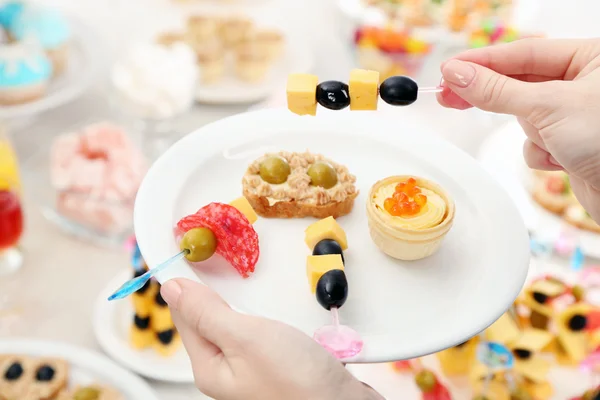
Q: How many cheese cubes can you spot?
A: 5